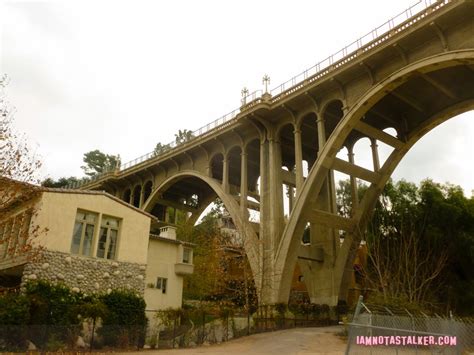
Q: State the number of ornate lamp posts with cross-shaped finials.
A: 2